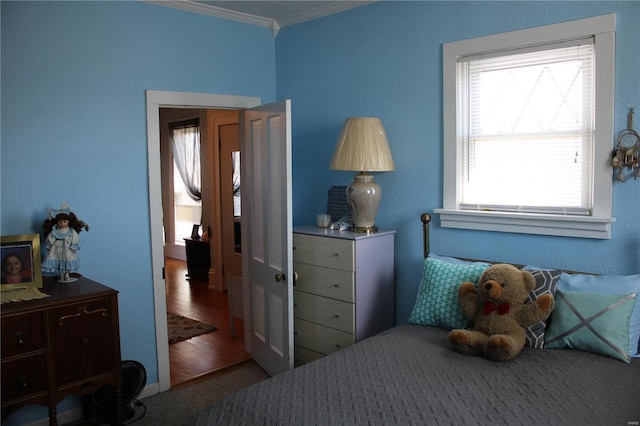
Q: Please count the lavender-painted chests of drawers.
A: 1